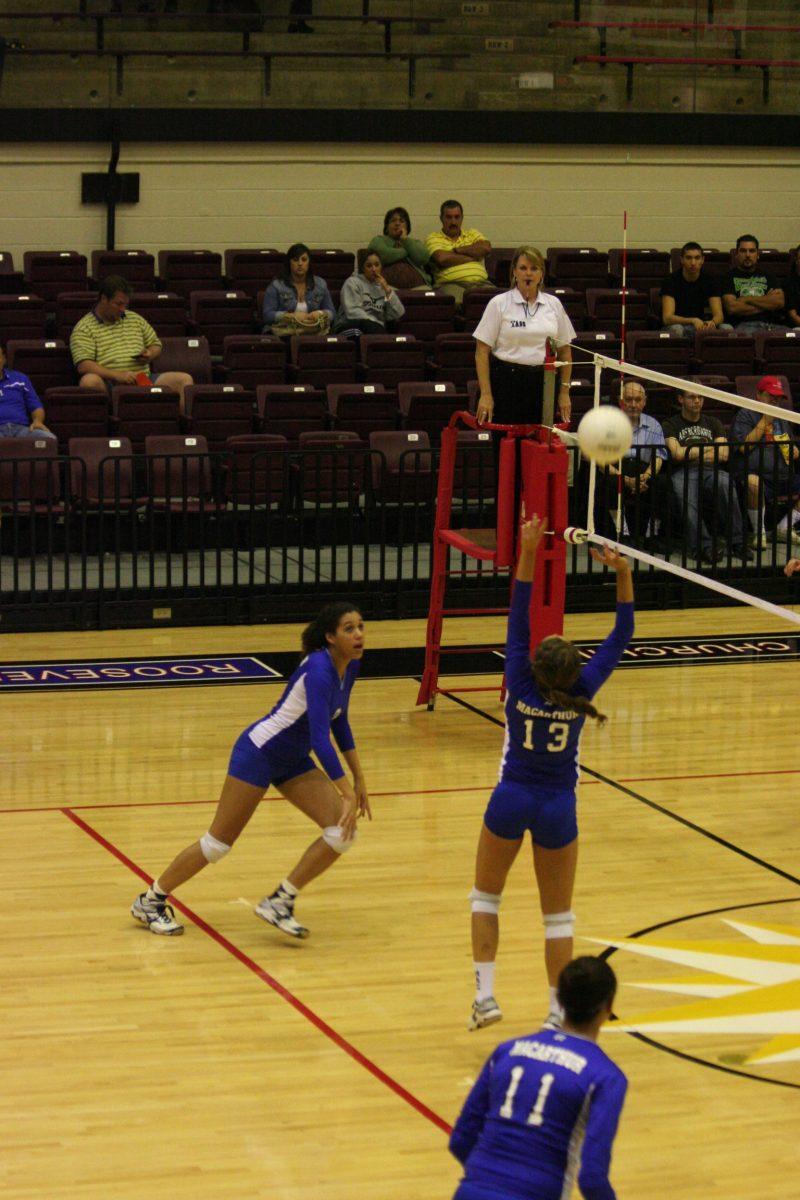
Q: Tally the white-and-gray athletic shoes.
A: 4